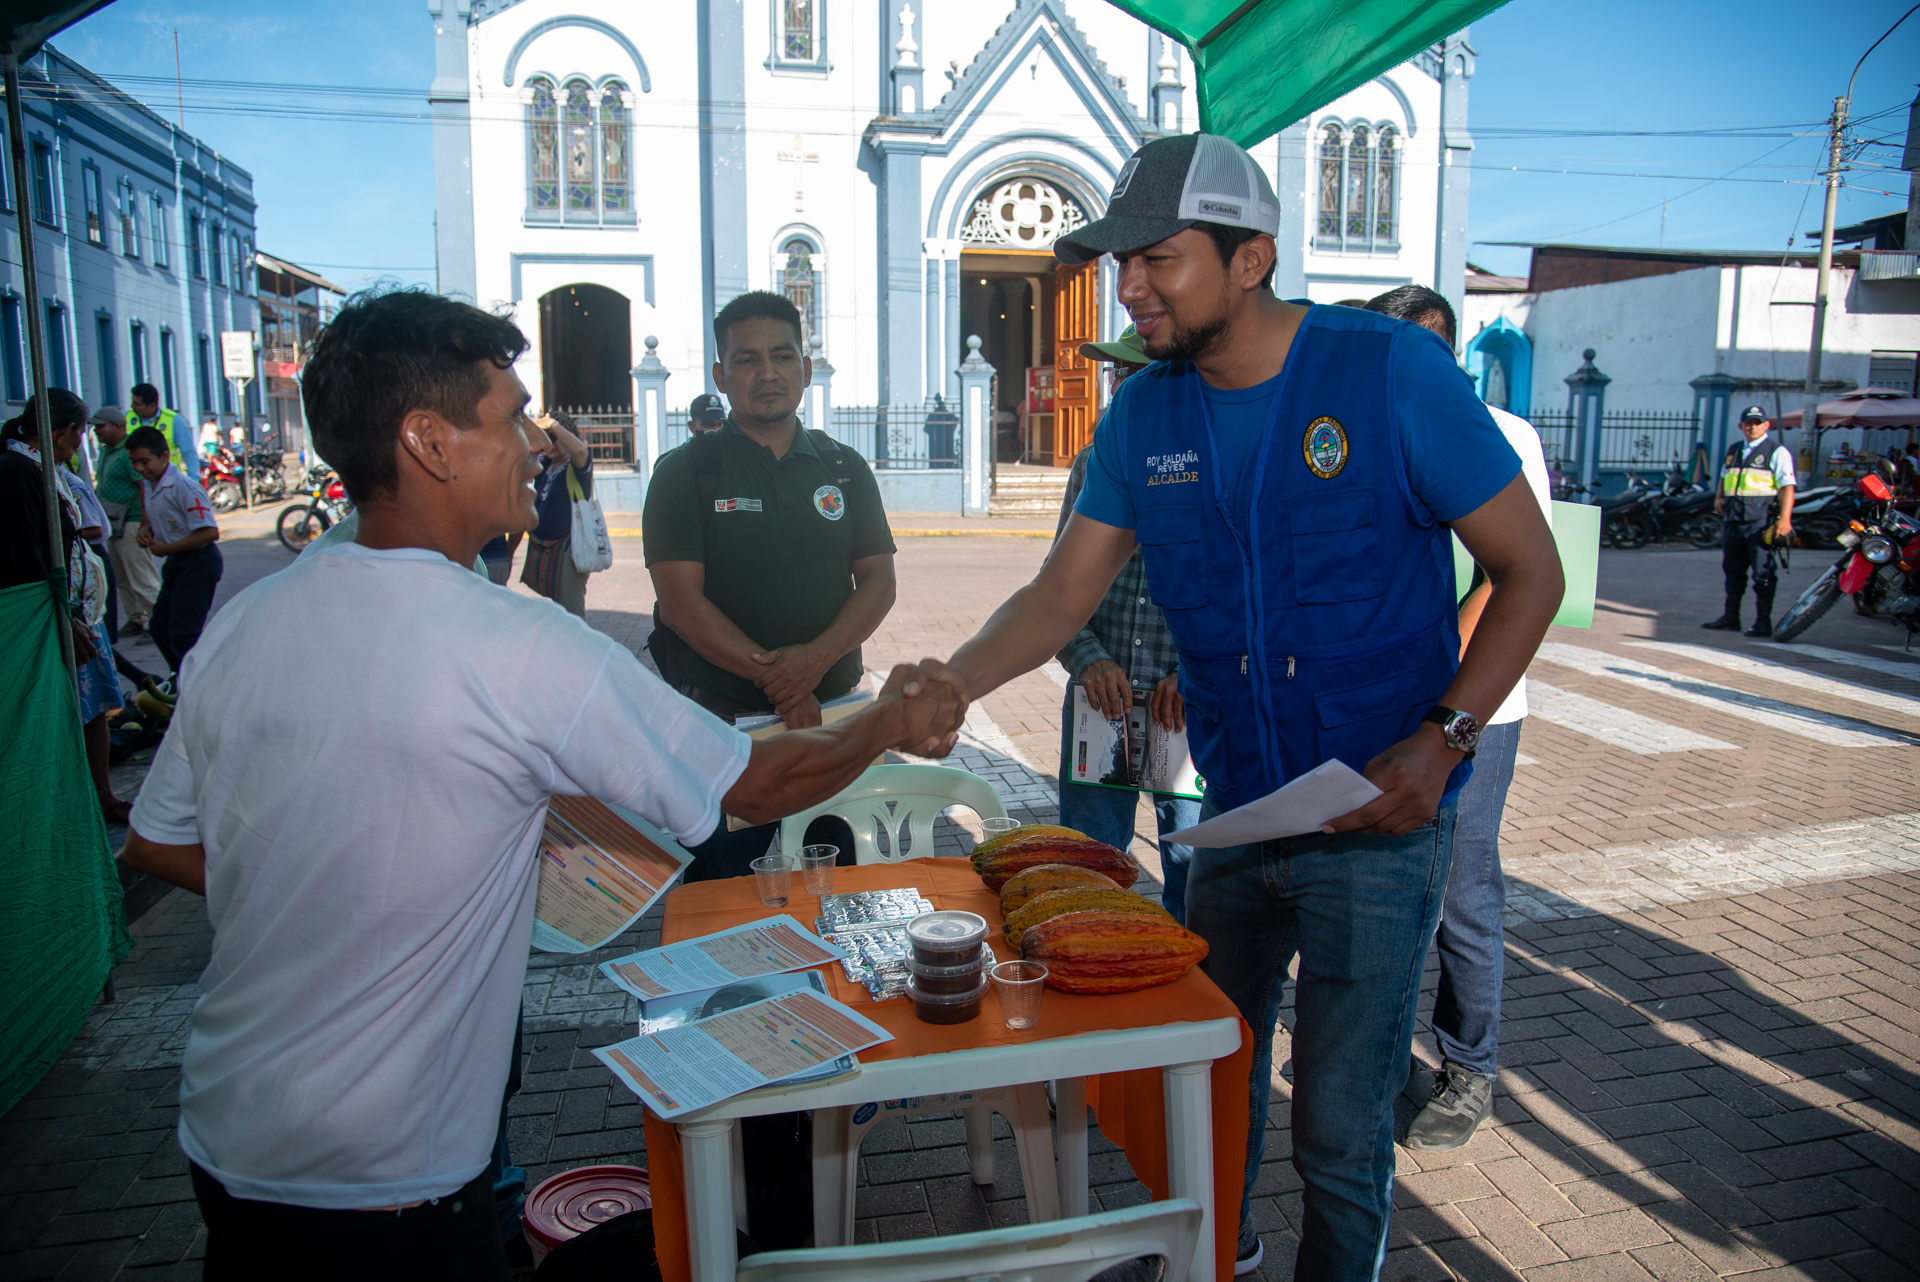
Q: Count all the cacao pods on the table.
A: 5